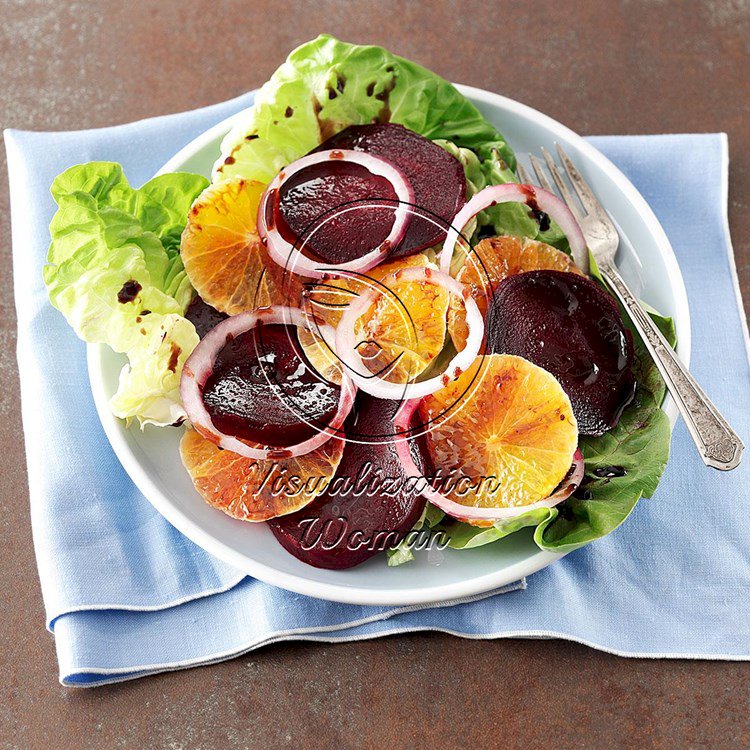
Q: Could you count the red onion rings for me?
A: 5